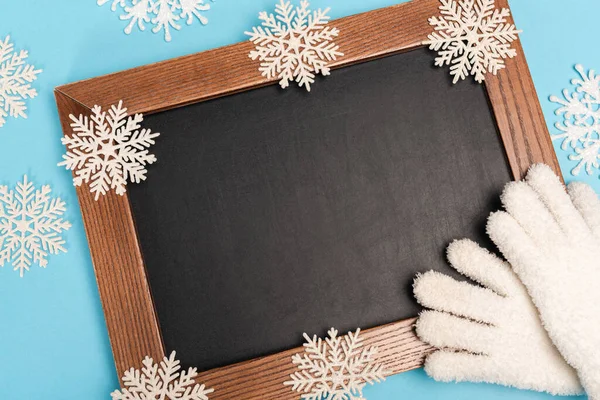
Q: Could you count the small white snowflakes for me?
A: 9